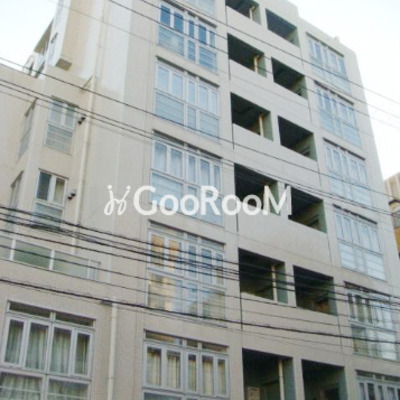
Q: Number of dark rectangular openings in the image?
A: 12